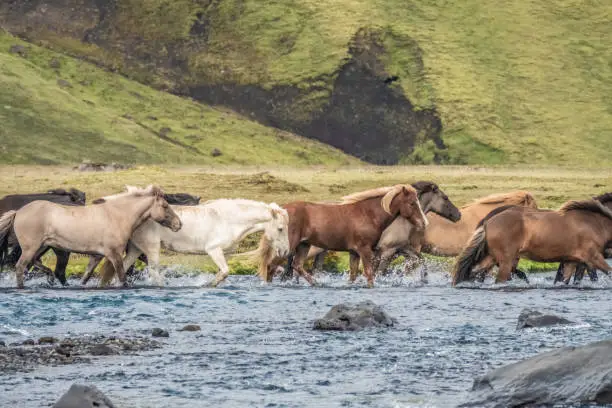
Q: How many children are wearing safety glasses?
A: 0